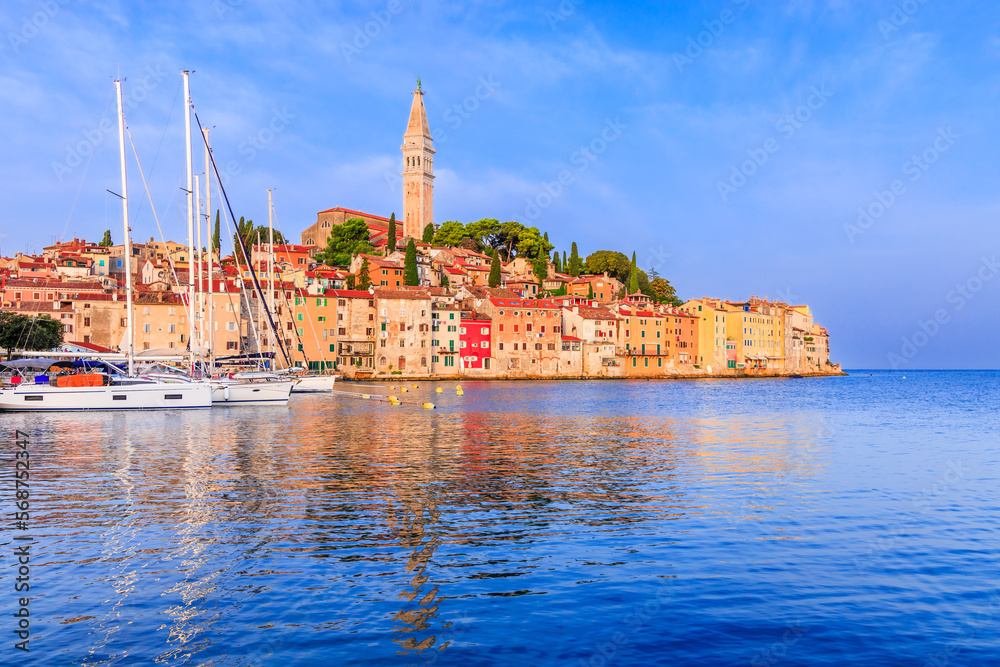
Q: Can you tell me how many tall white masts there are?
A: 5